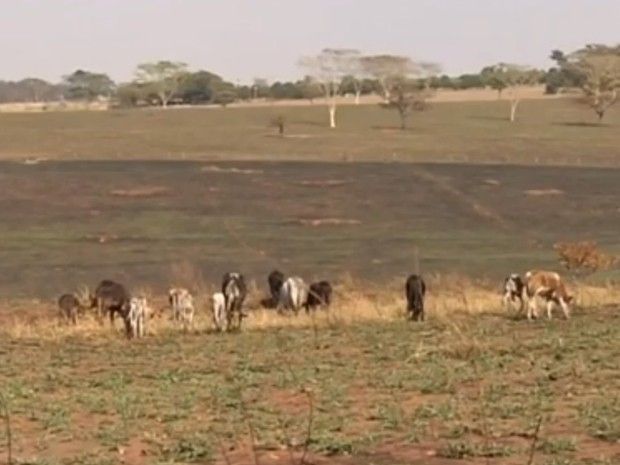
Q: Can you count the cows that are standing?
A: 12